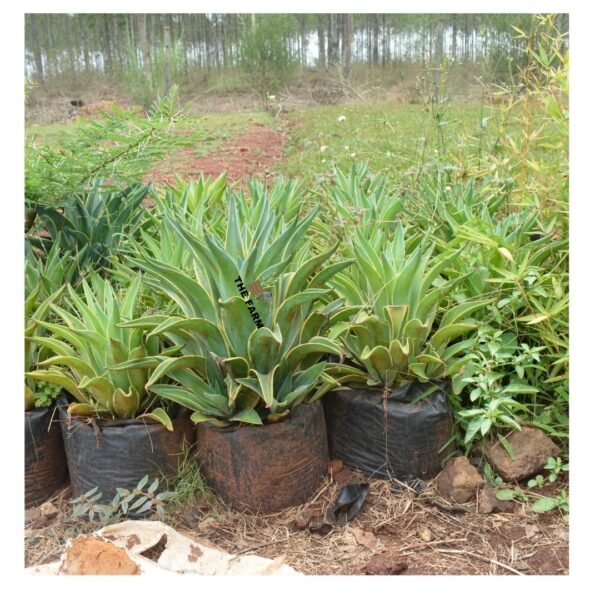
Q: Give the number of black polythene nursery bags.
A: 4